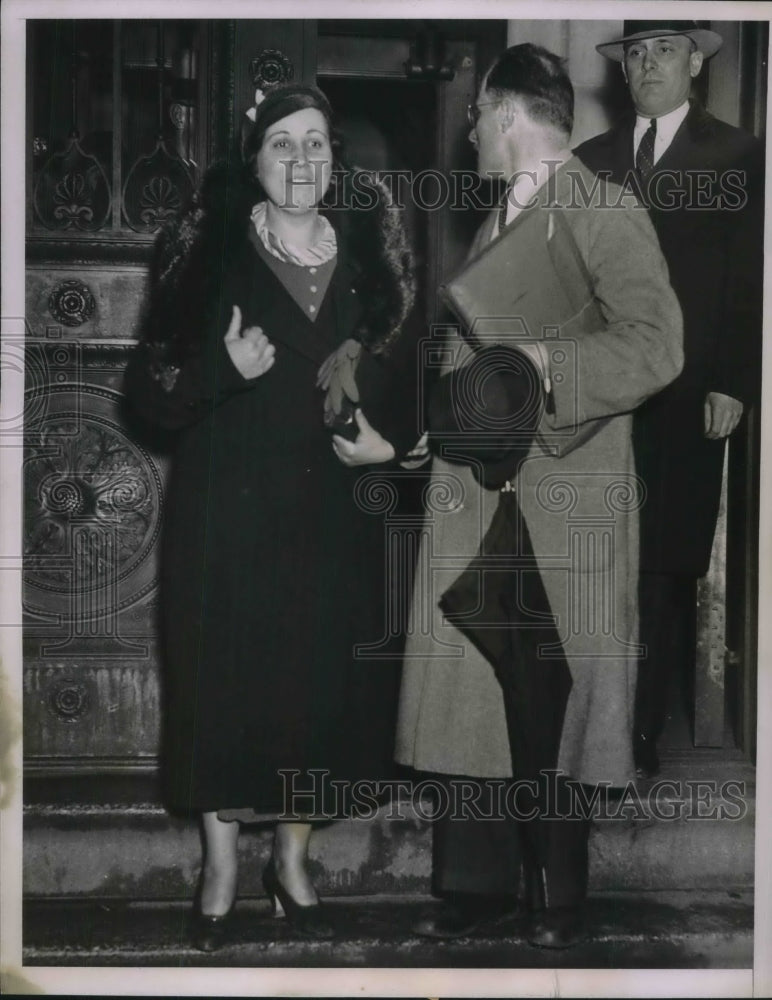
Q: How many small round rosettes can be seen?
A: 3